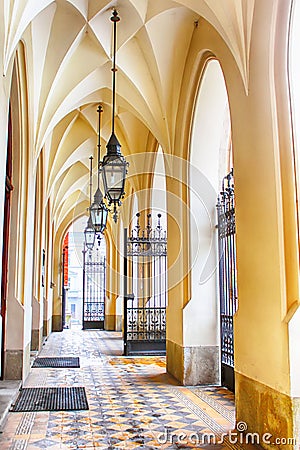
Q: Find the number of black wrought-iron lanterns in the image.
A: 3